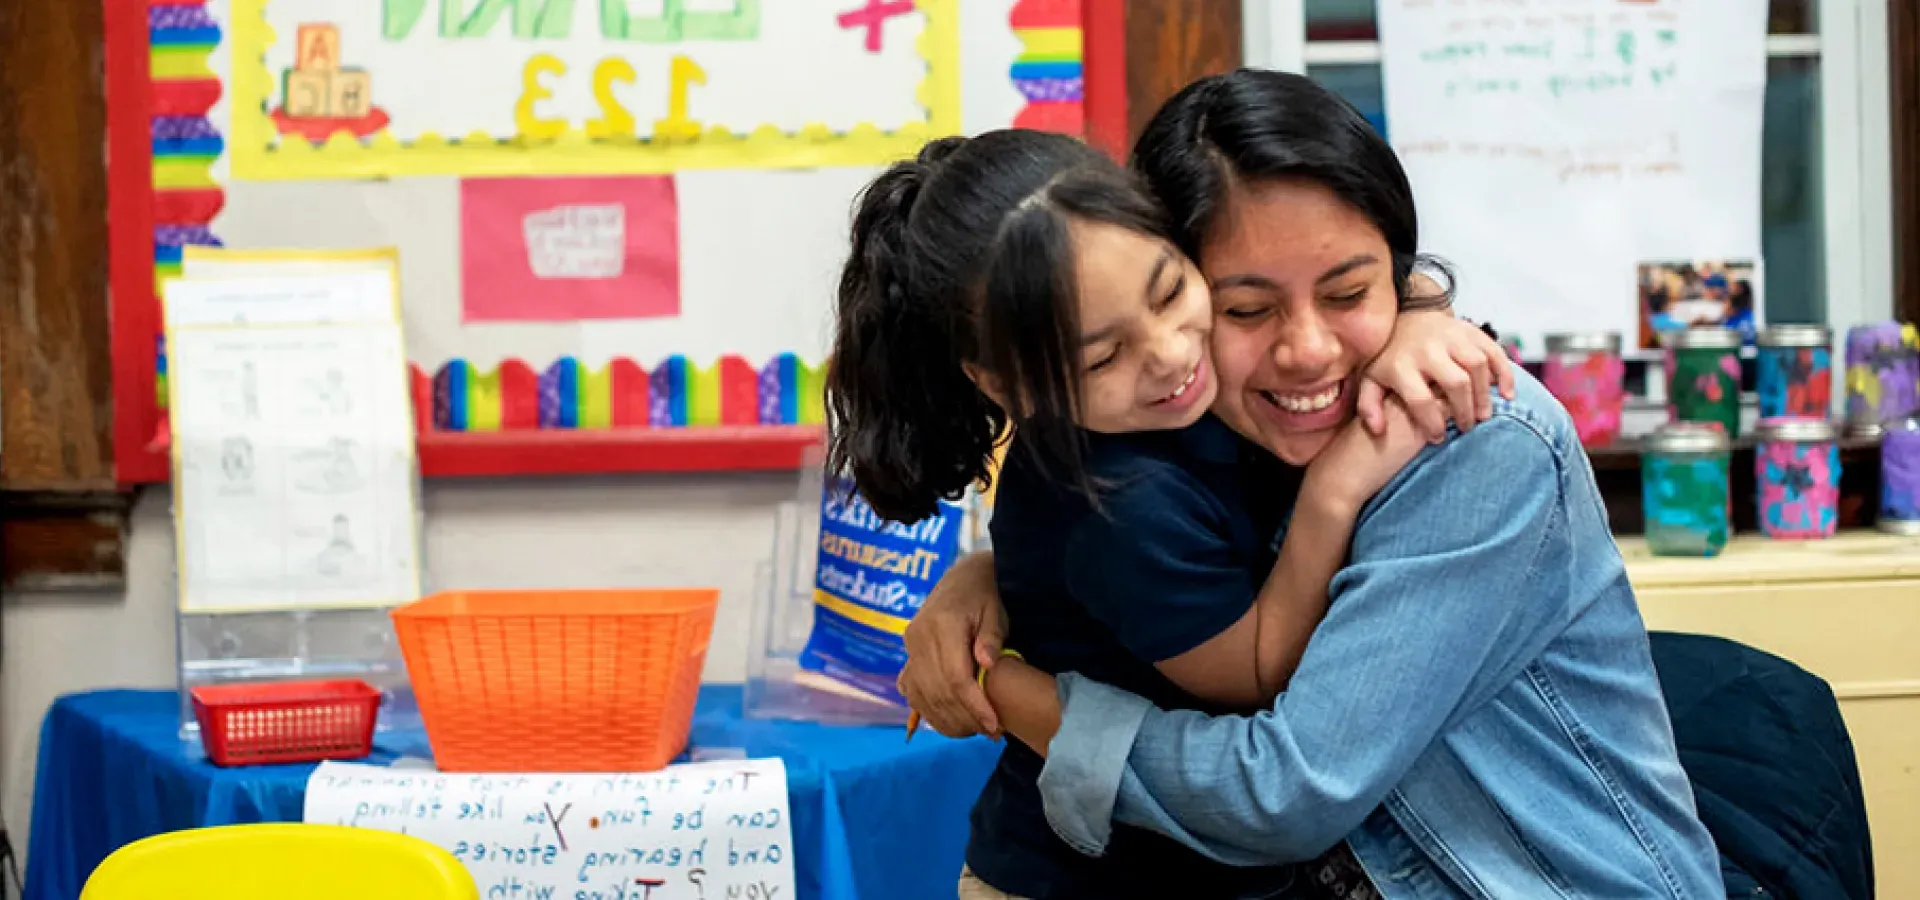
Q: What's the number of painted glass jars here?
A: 7